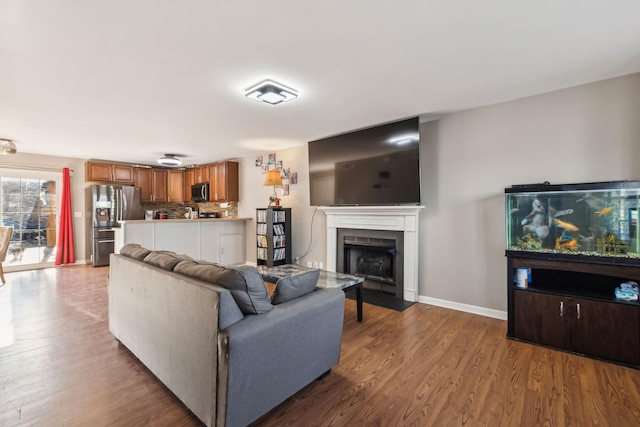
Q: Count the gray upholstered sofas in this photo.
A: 1